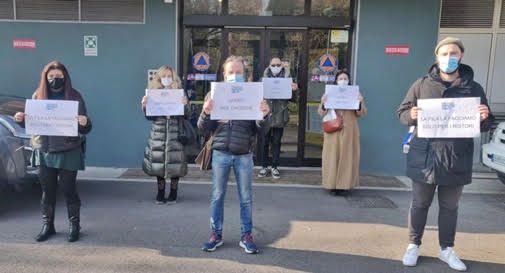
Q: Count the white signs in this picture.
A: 6